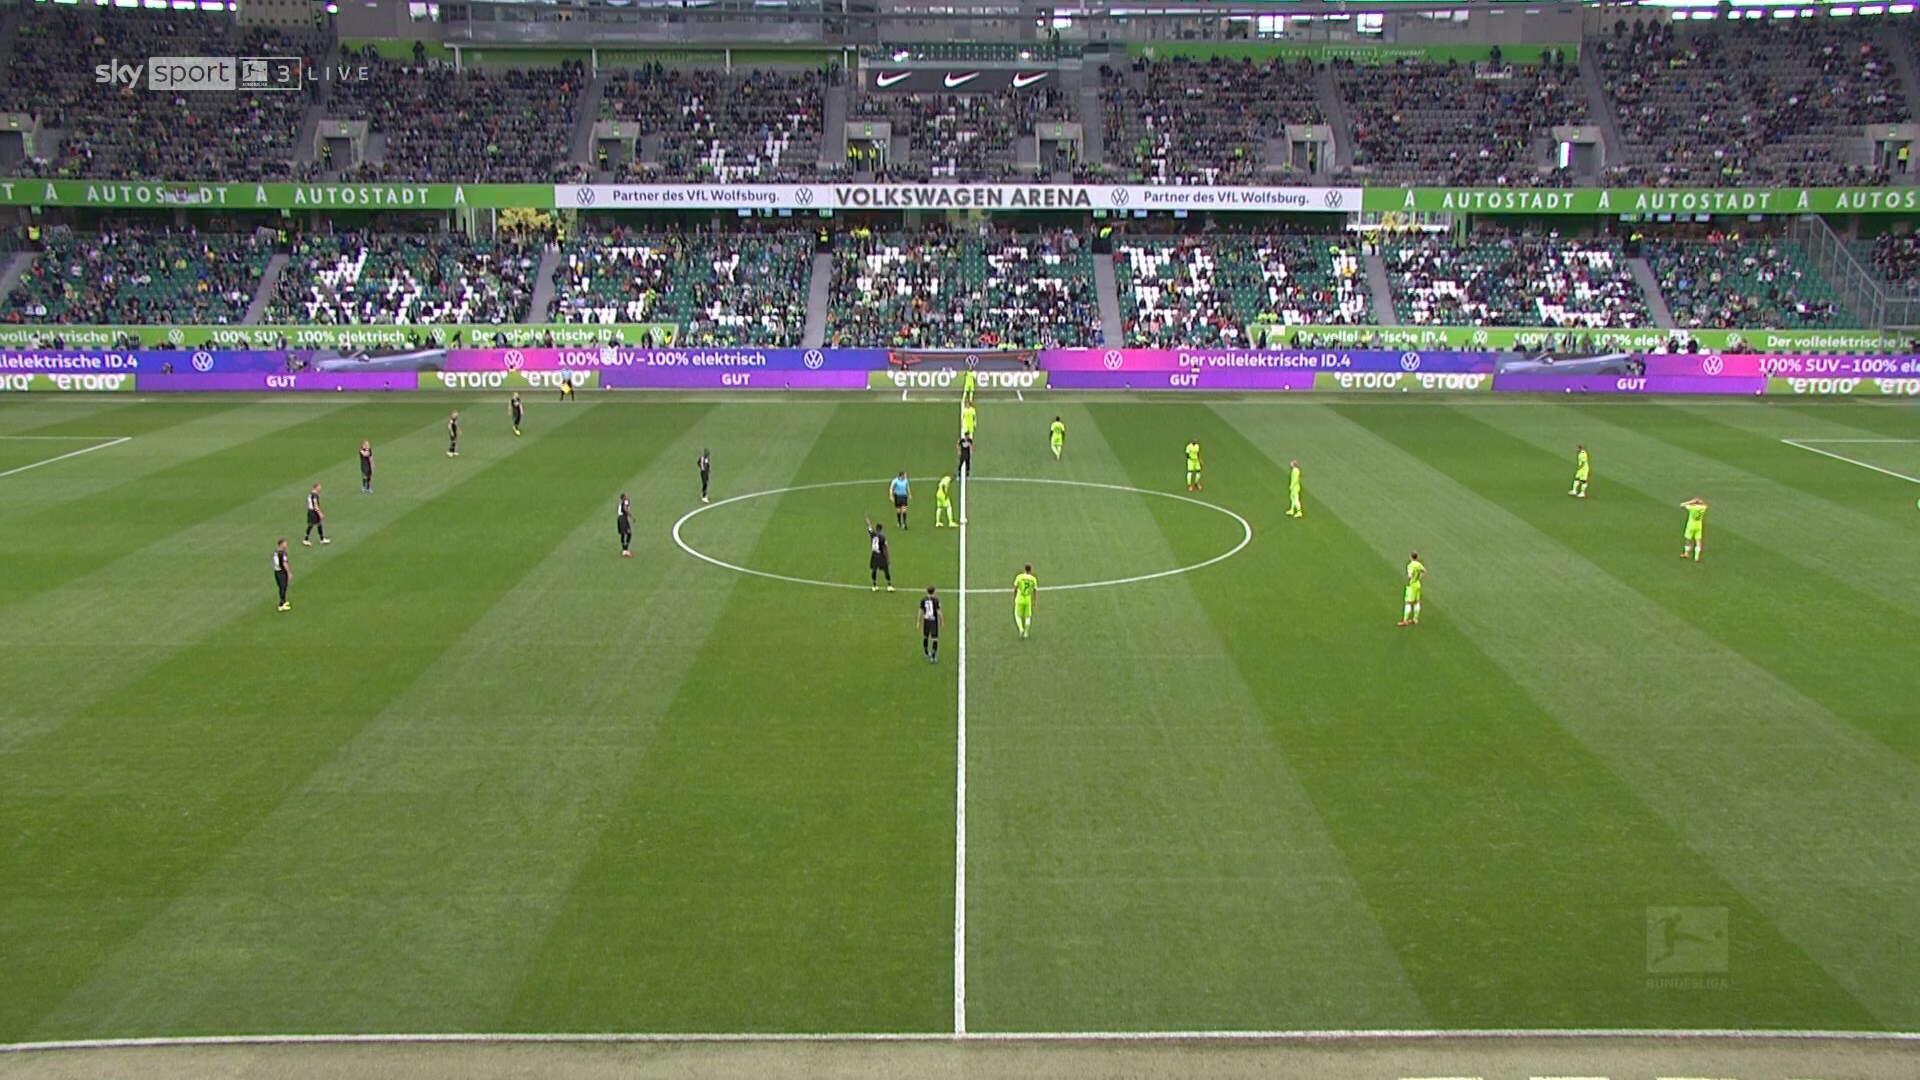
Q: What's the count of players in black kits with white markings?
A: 10